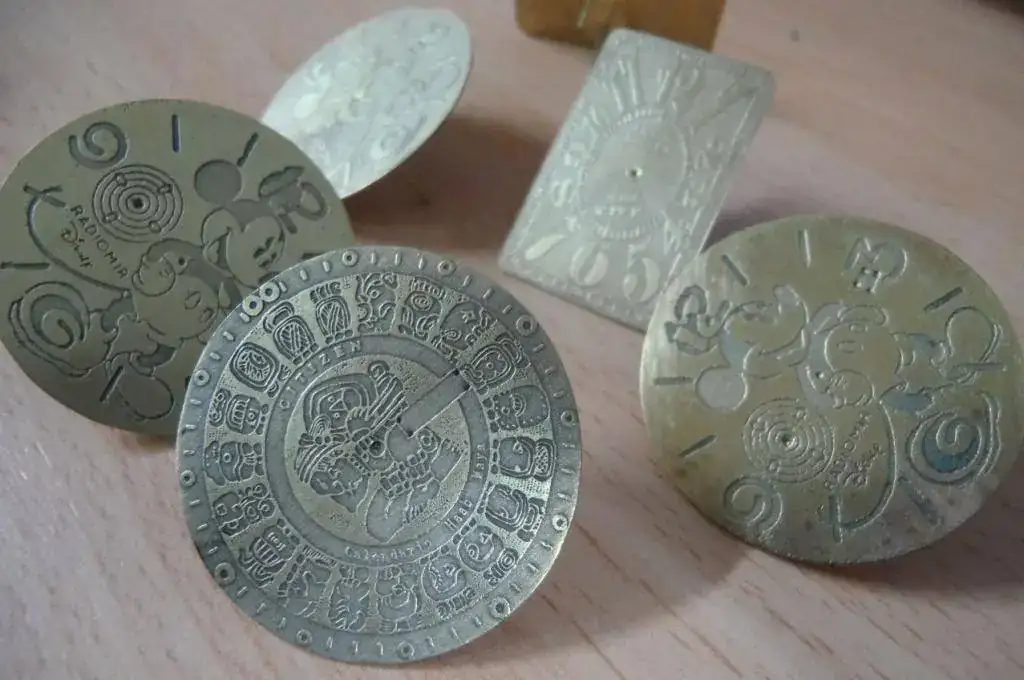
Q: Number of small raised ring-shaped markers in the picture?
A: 13